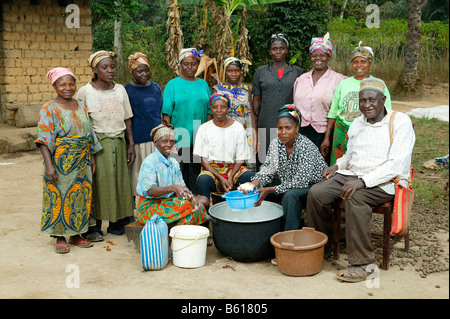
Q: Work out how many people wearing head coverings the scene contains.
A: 12